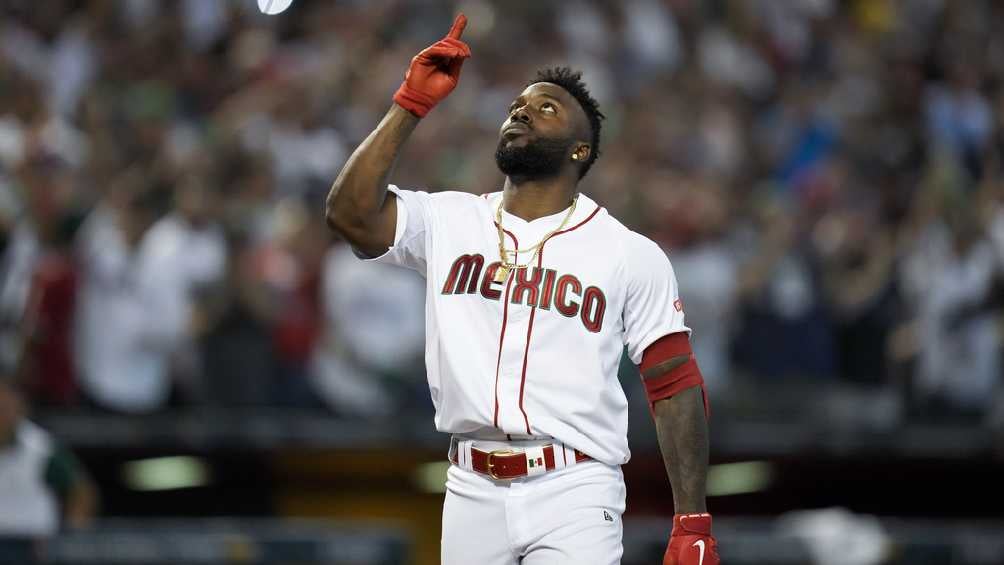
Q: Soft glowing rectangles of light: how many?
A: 3